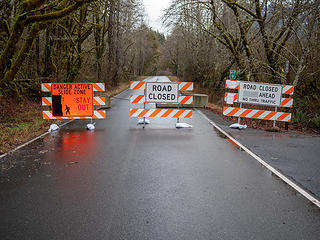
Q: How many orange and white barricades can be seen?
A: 3